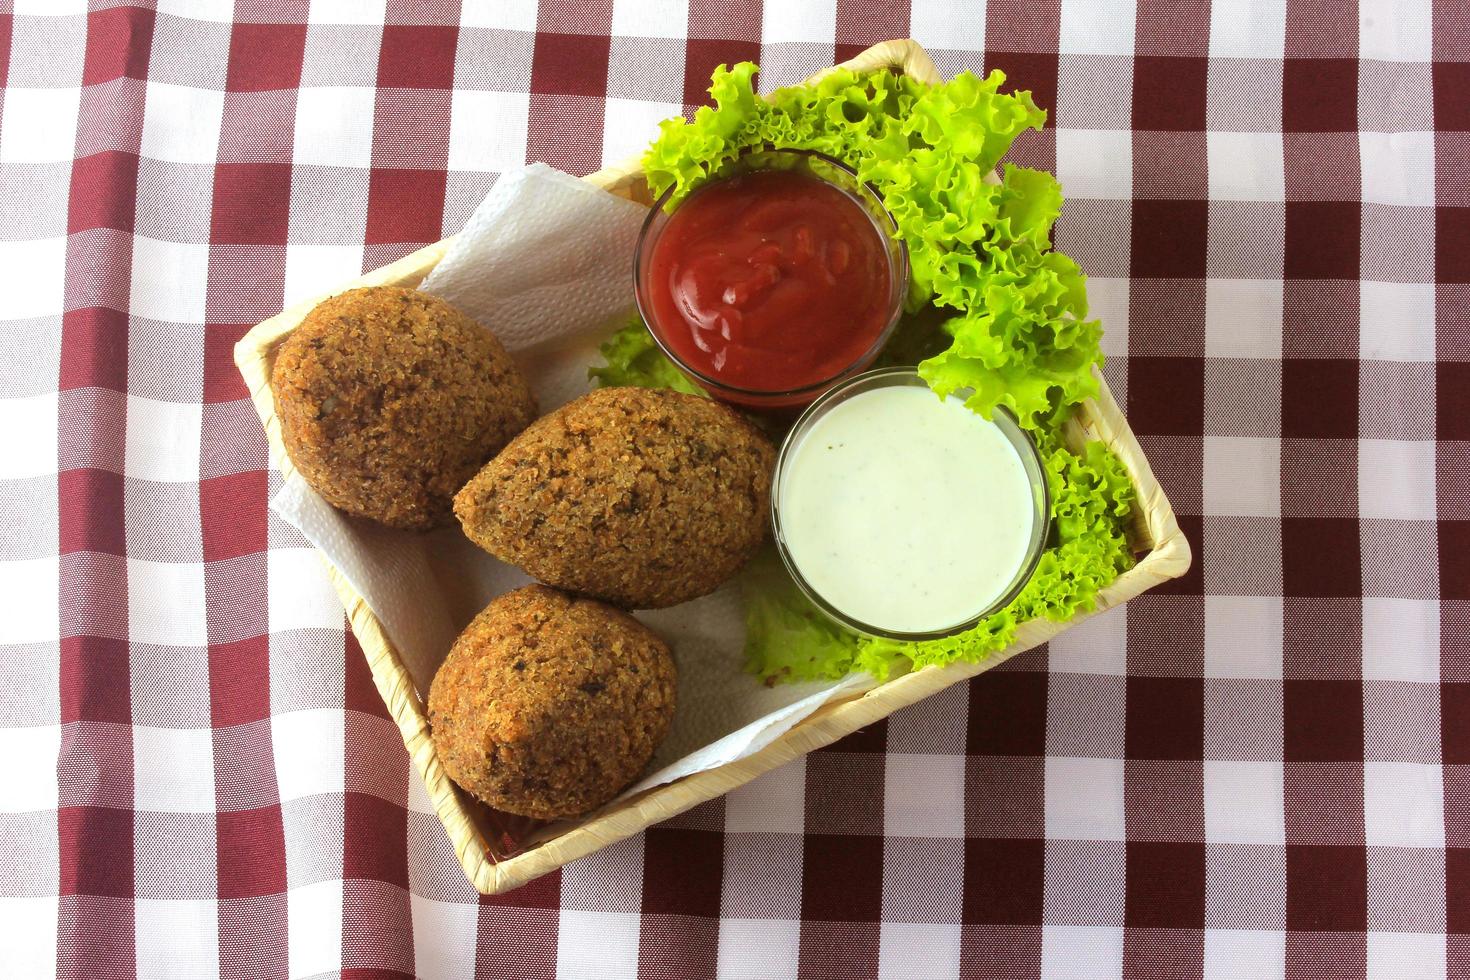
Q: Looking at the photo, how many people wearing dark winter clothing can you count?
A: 0